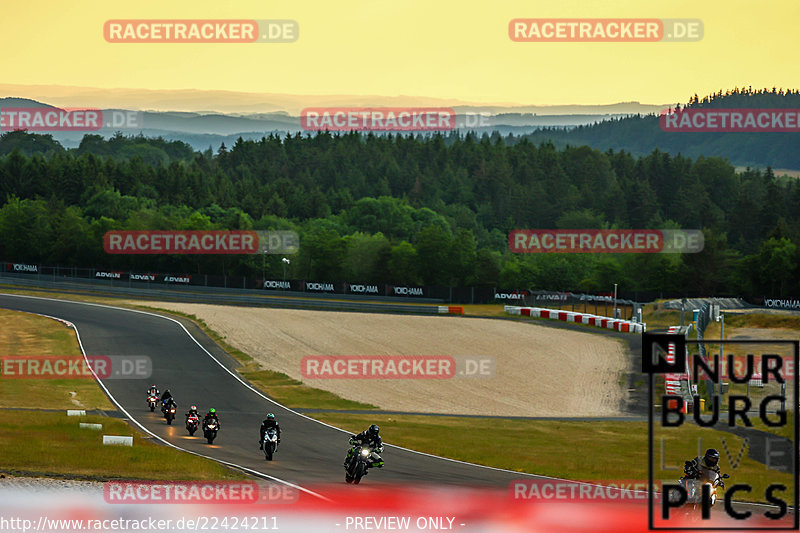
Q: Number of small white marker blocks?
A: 3